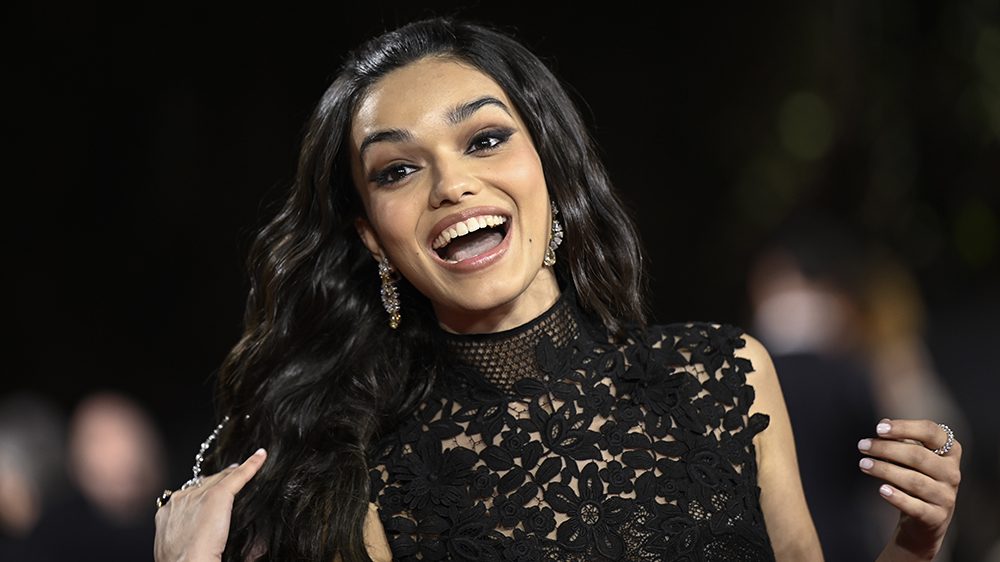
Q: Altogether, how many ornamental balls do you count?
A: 0